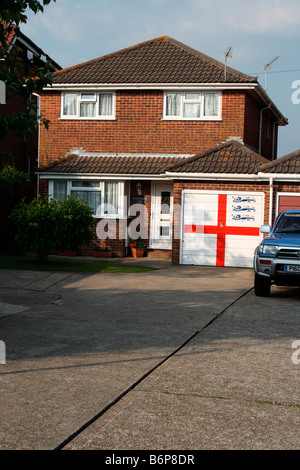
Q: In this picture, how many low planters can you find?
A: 2